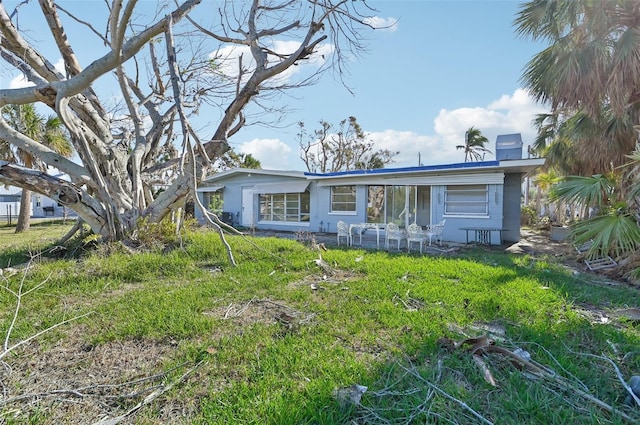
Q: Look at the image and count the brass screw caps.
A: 0